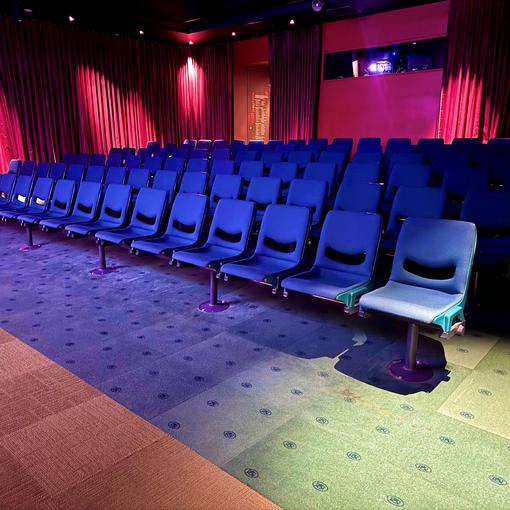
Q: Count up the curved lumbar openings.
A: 12